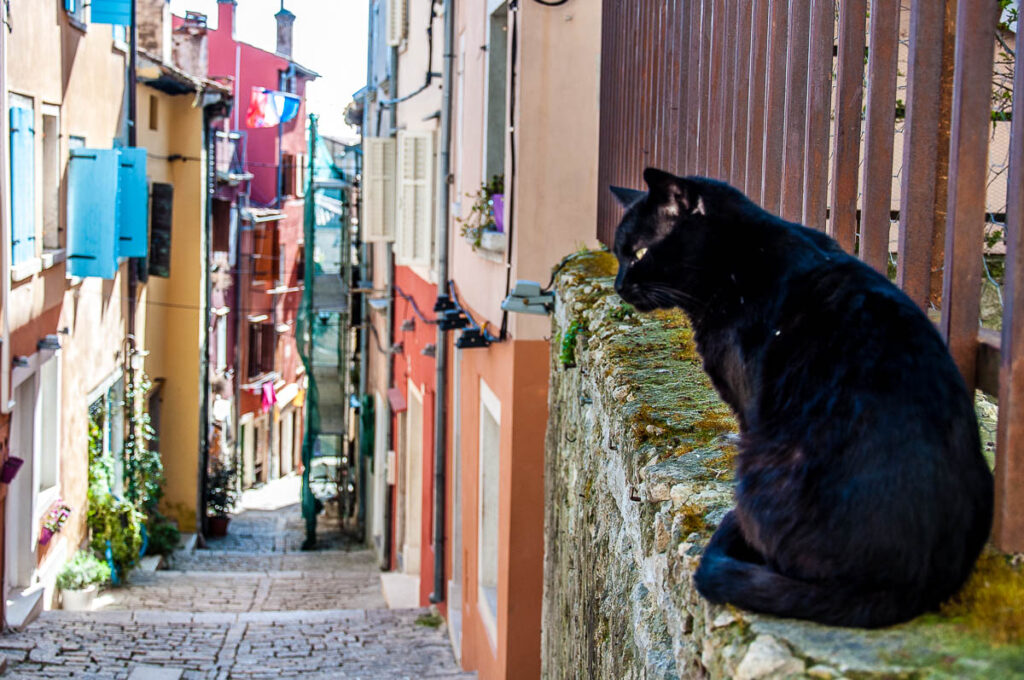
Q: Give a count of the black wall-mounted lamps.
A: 3